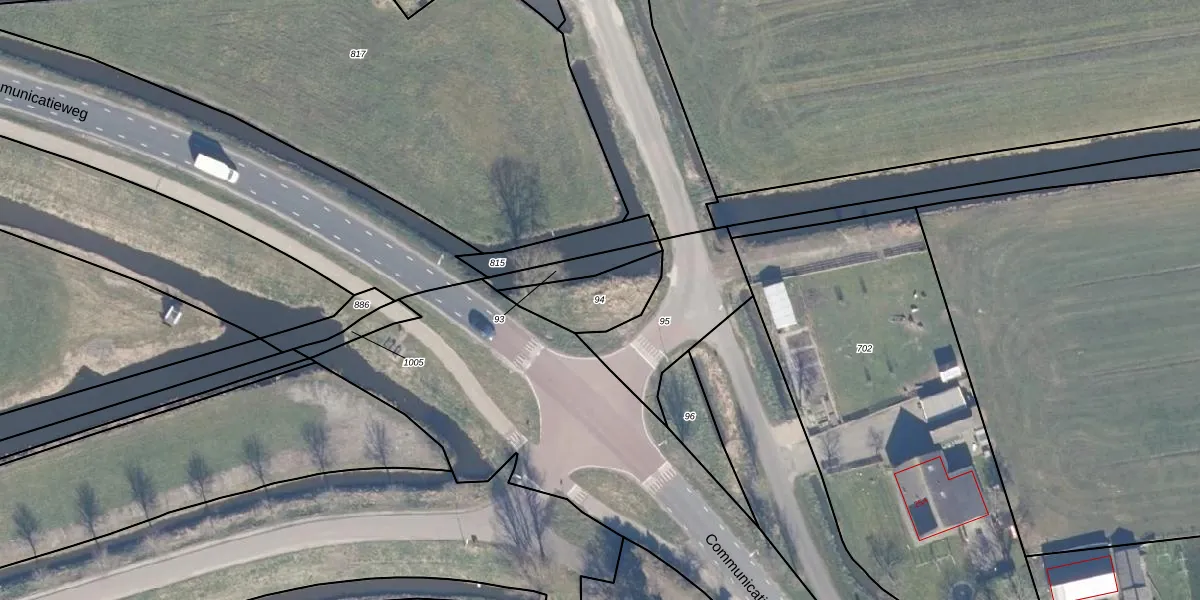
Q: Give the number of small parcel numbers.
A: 9